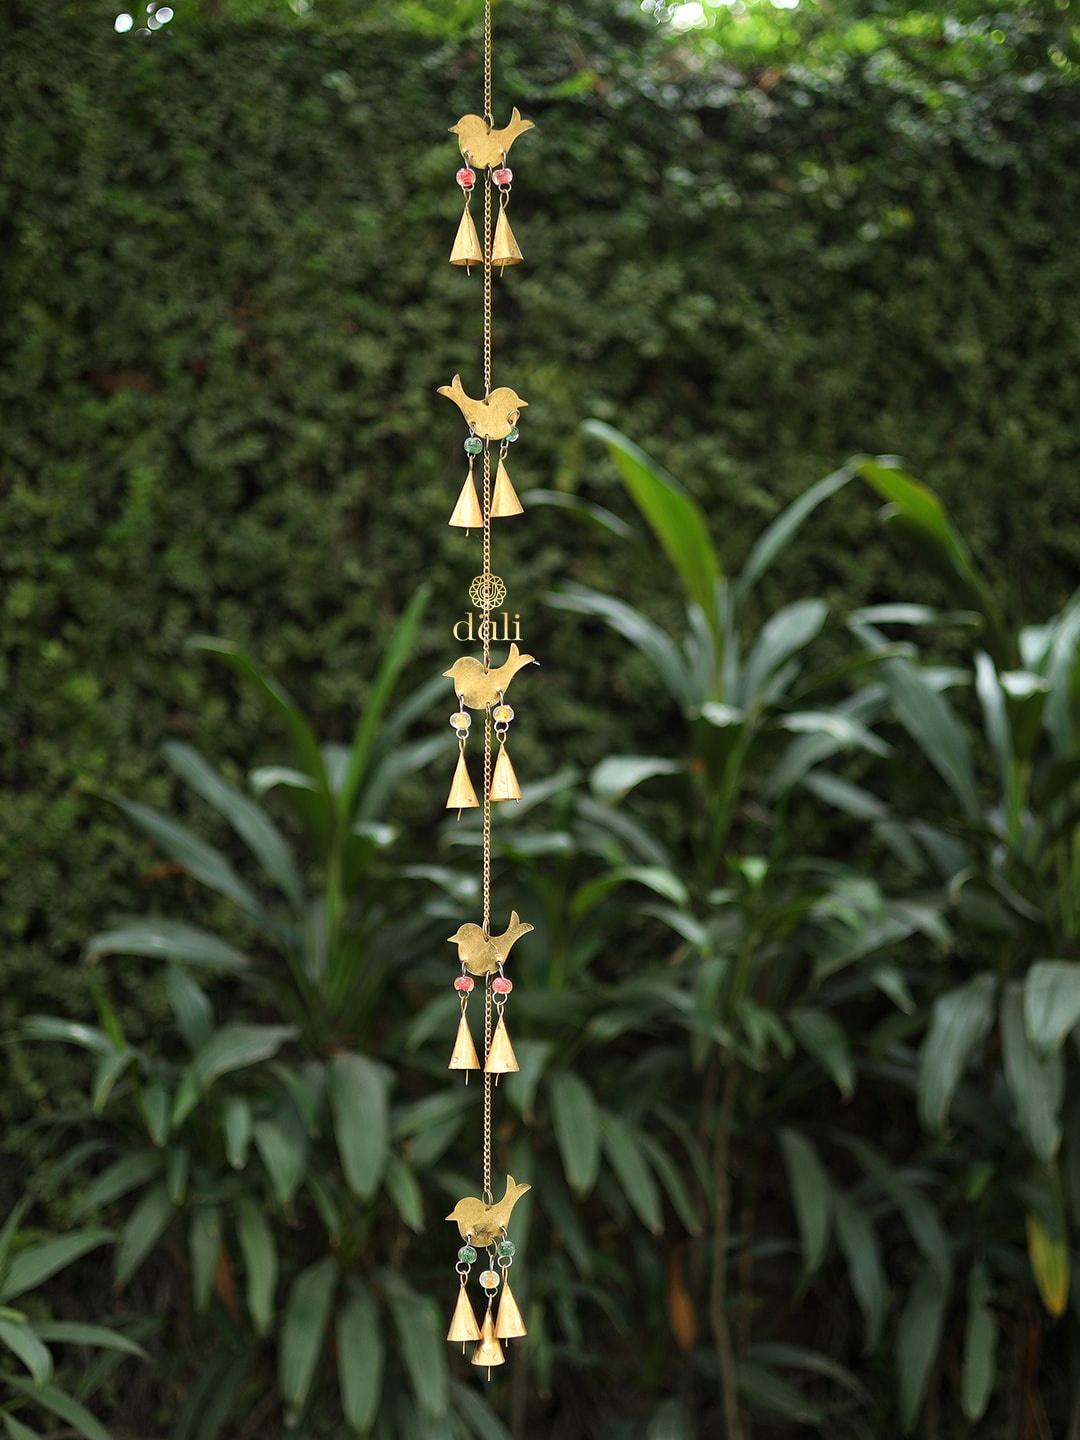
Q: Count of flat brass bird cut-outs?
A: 5